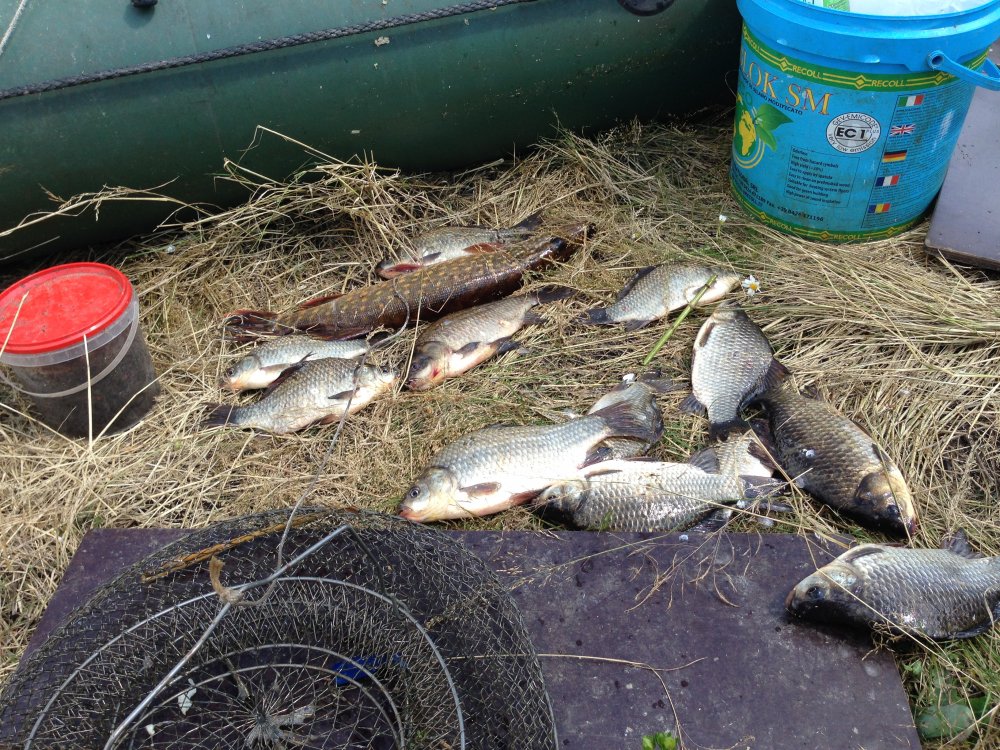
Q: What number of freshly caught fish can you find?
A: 13